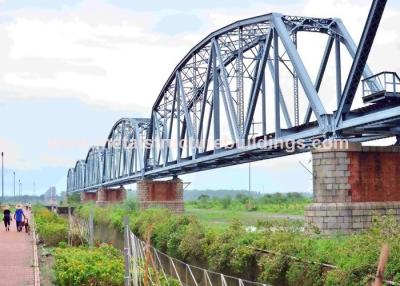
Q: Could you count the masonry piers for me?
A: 4